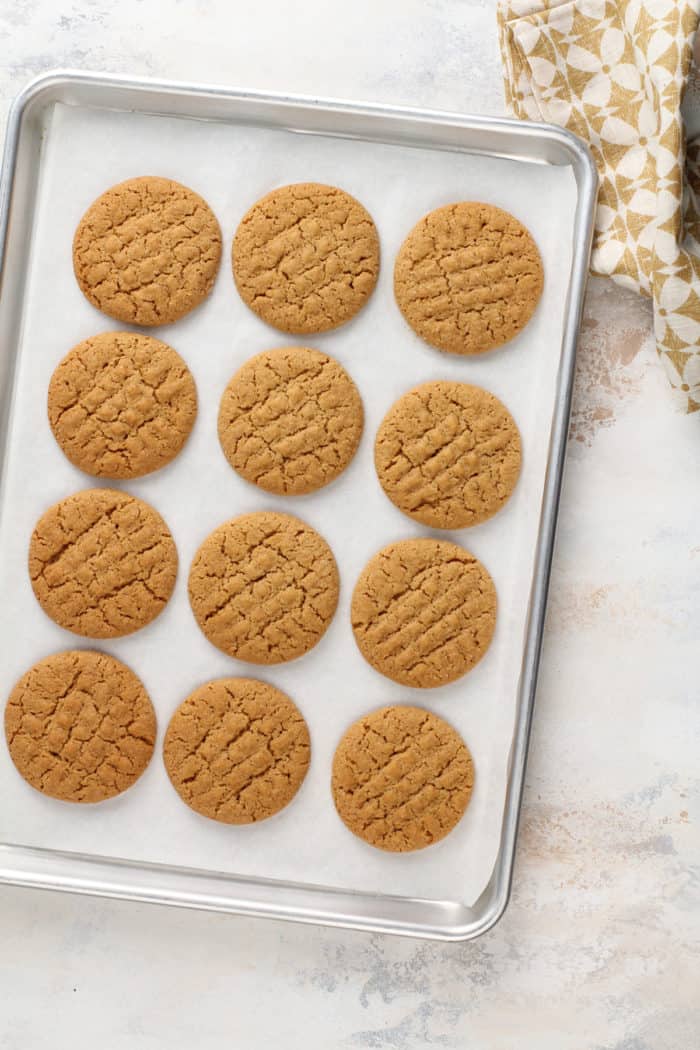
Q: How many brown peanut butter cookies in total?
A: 12